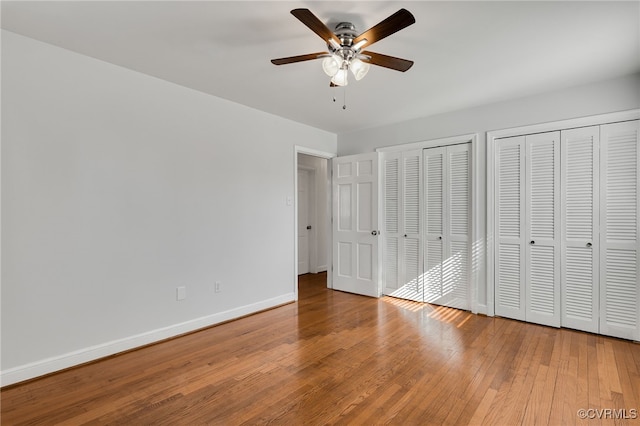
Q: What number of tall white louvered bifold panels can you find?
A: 8